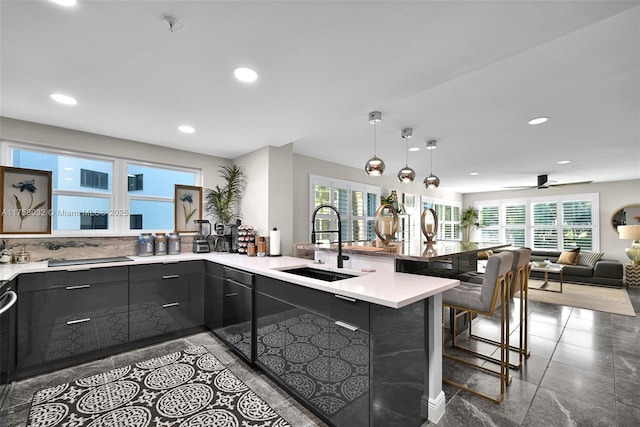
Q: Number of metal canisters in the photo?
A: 3